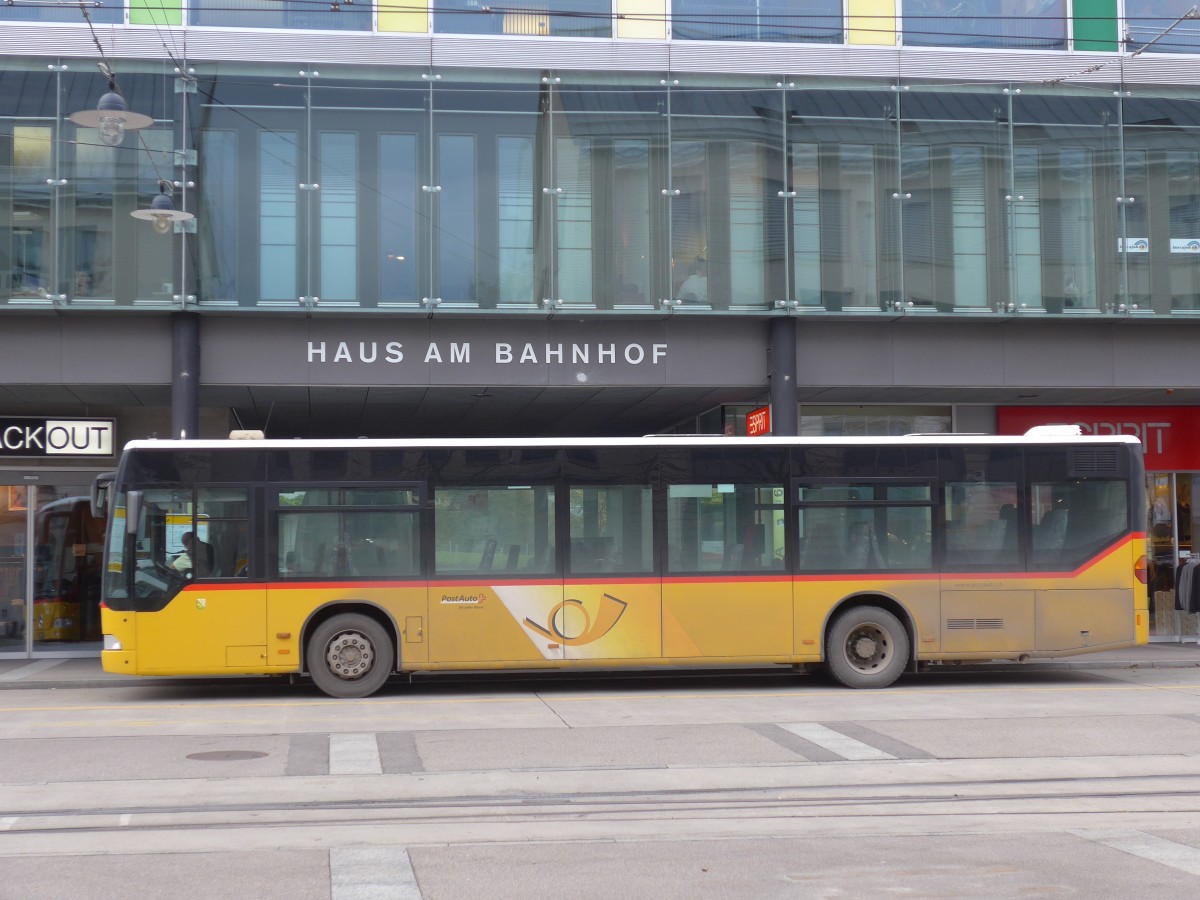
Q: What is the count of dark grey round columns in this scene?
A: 2